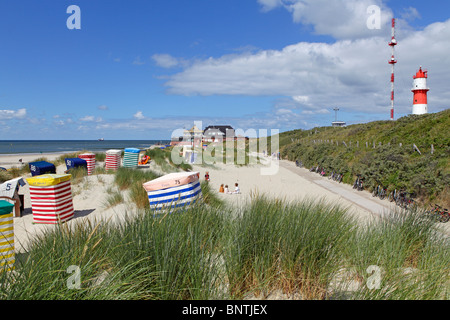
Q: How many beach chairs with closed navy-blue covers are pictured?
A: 2